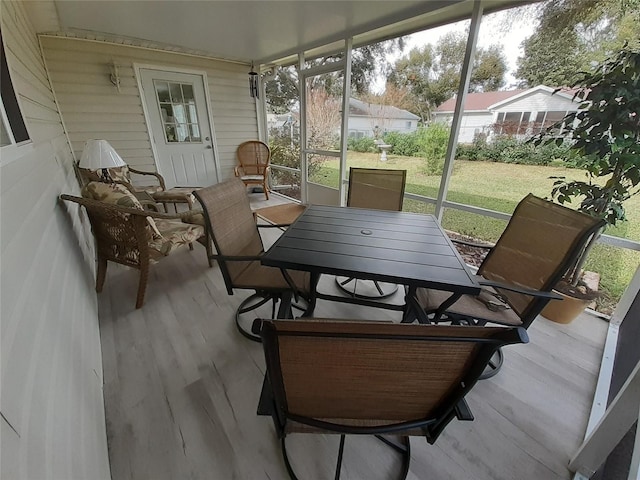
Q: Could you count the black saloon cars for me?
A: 0